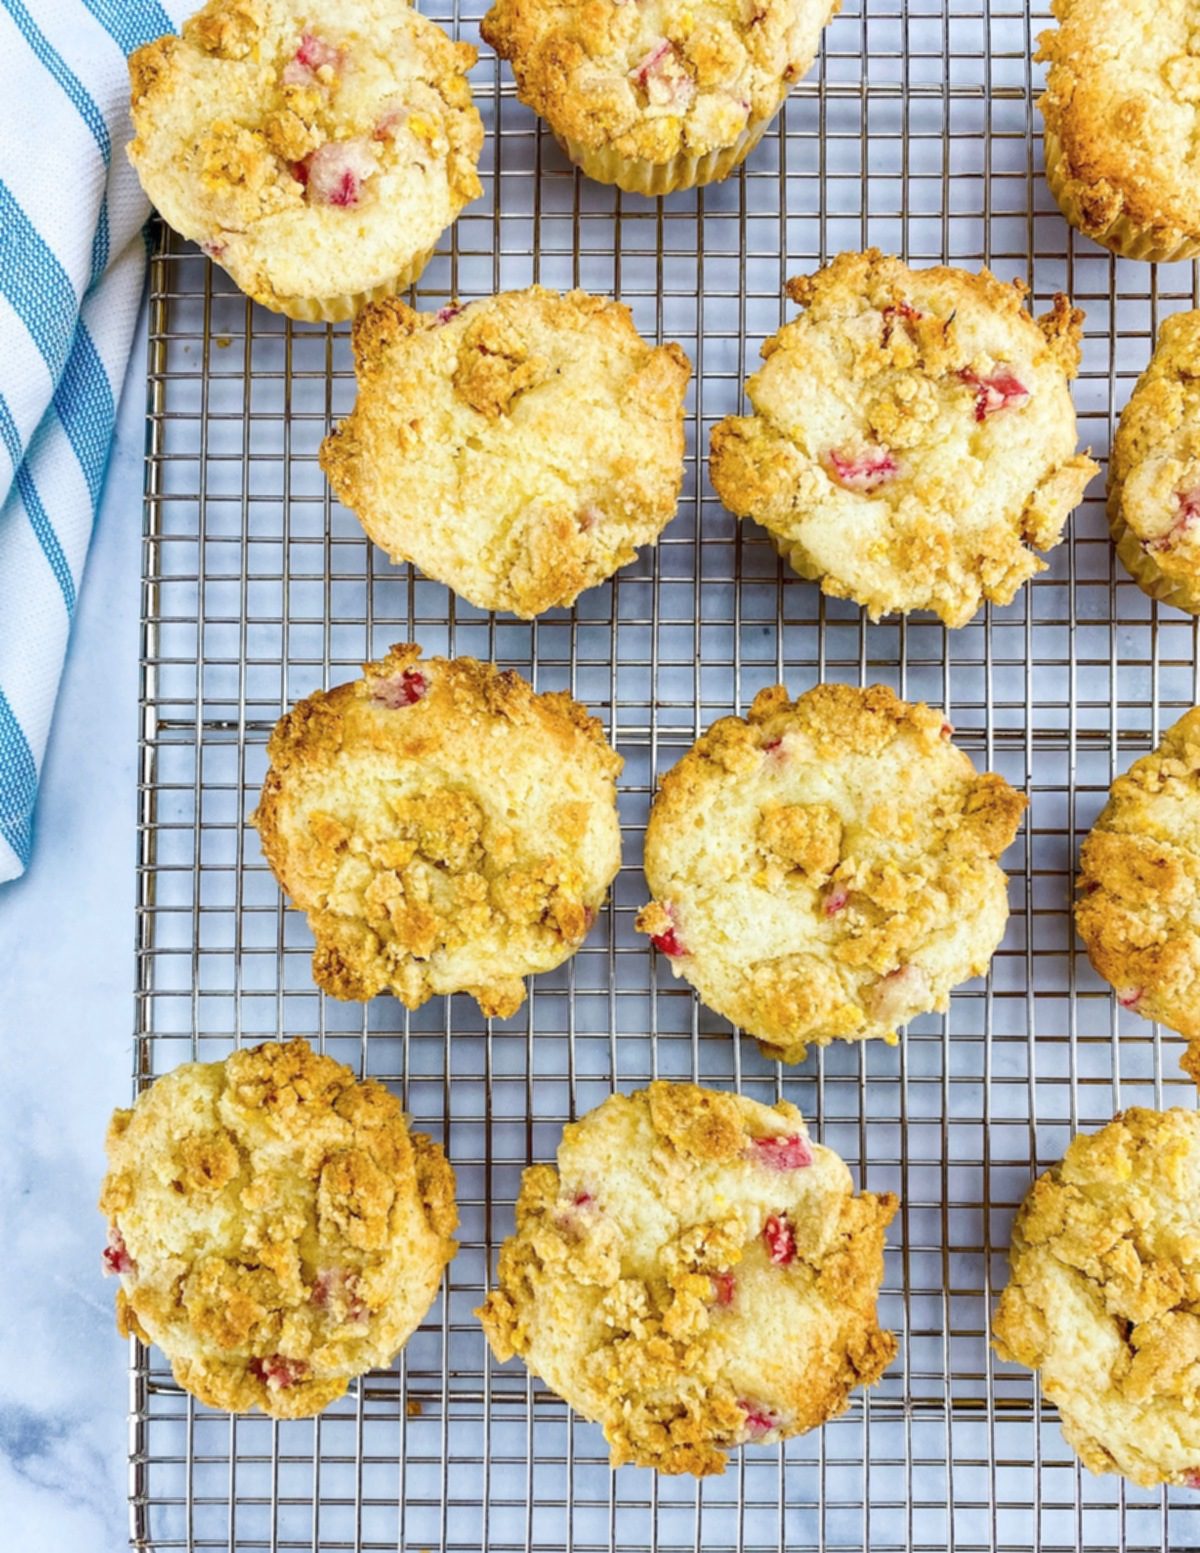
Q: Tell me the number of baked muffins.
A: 12